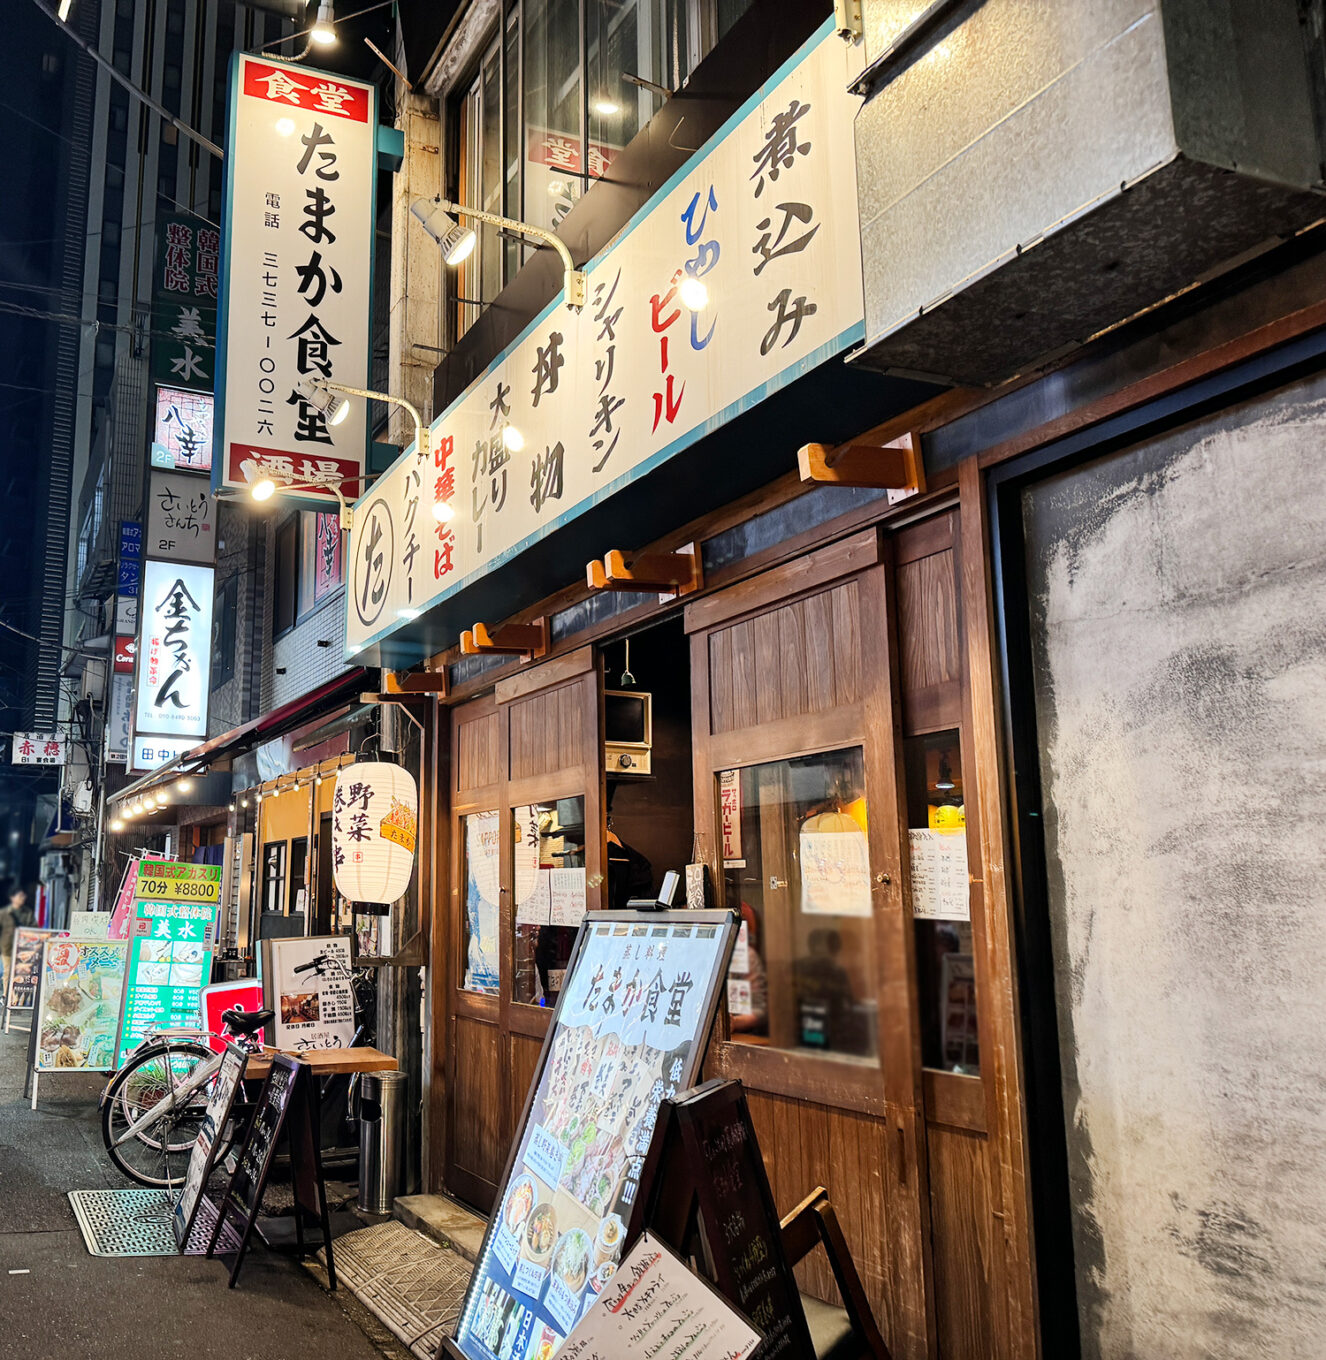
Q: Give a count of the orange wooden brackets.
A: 6